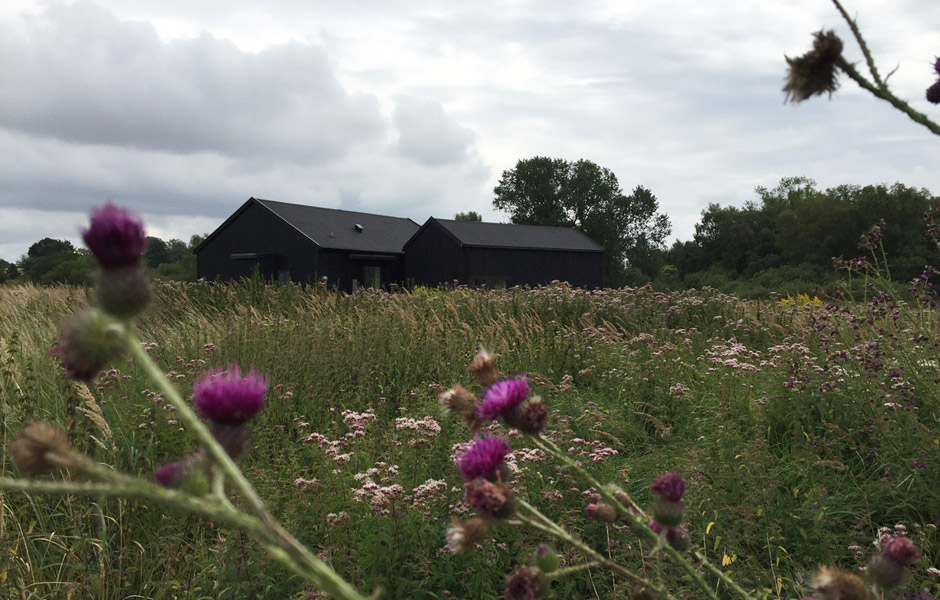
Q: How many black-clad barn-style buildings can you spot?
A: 2